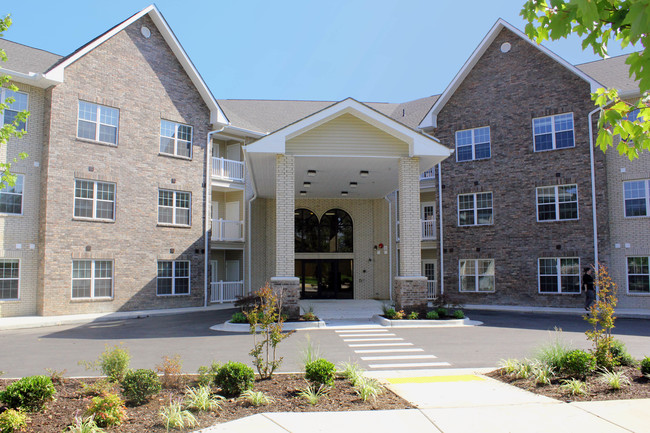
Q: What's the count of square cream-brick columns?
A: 2